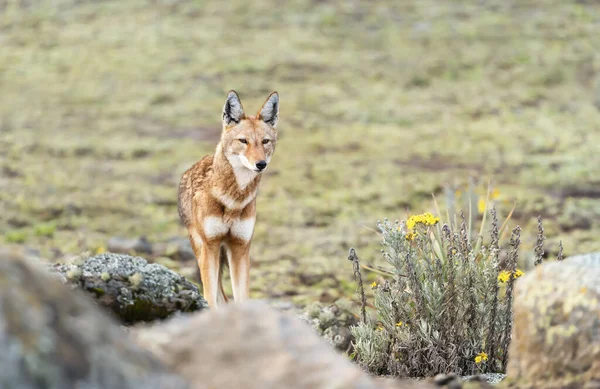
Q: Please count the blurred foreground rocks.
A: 3